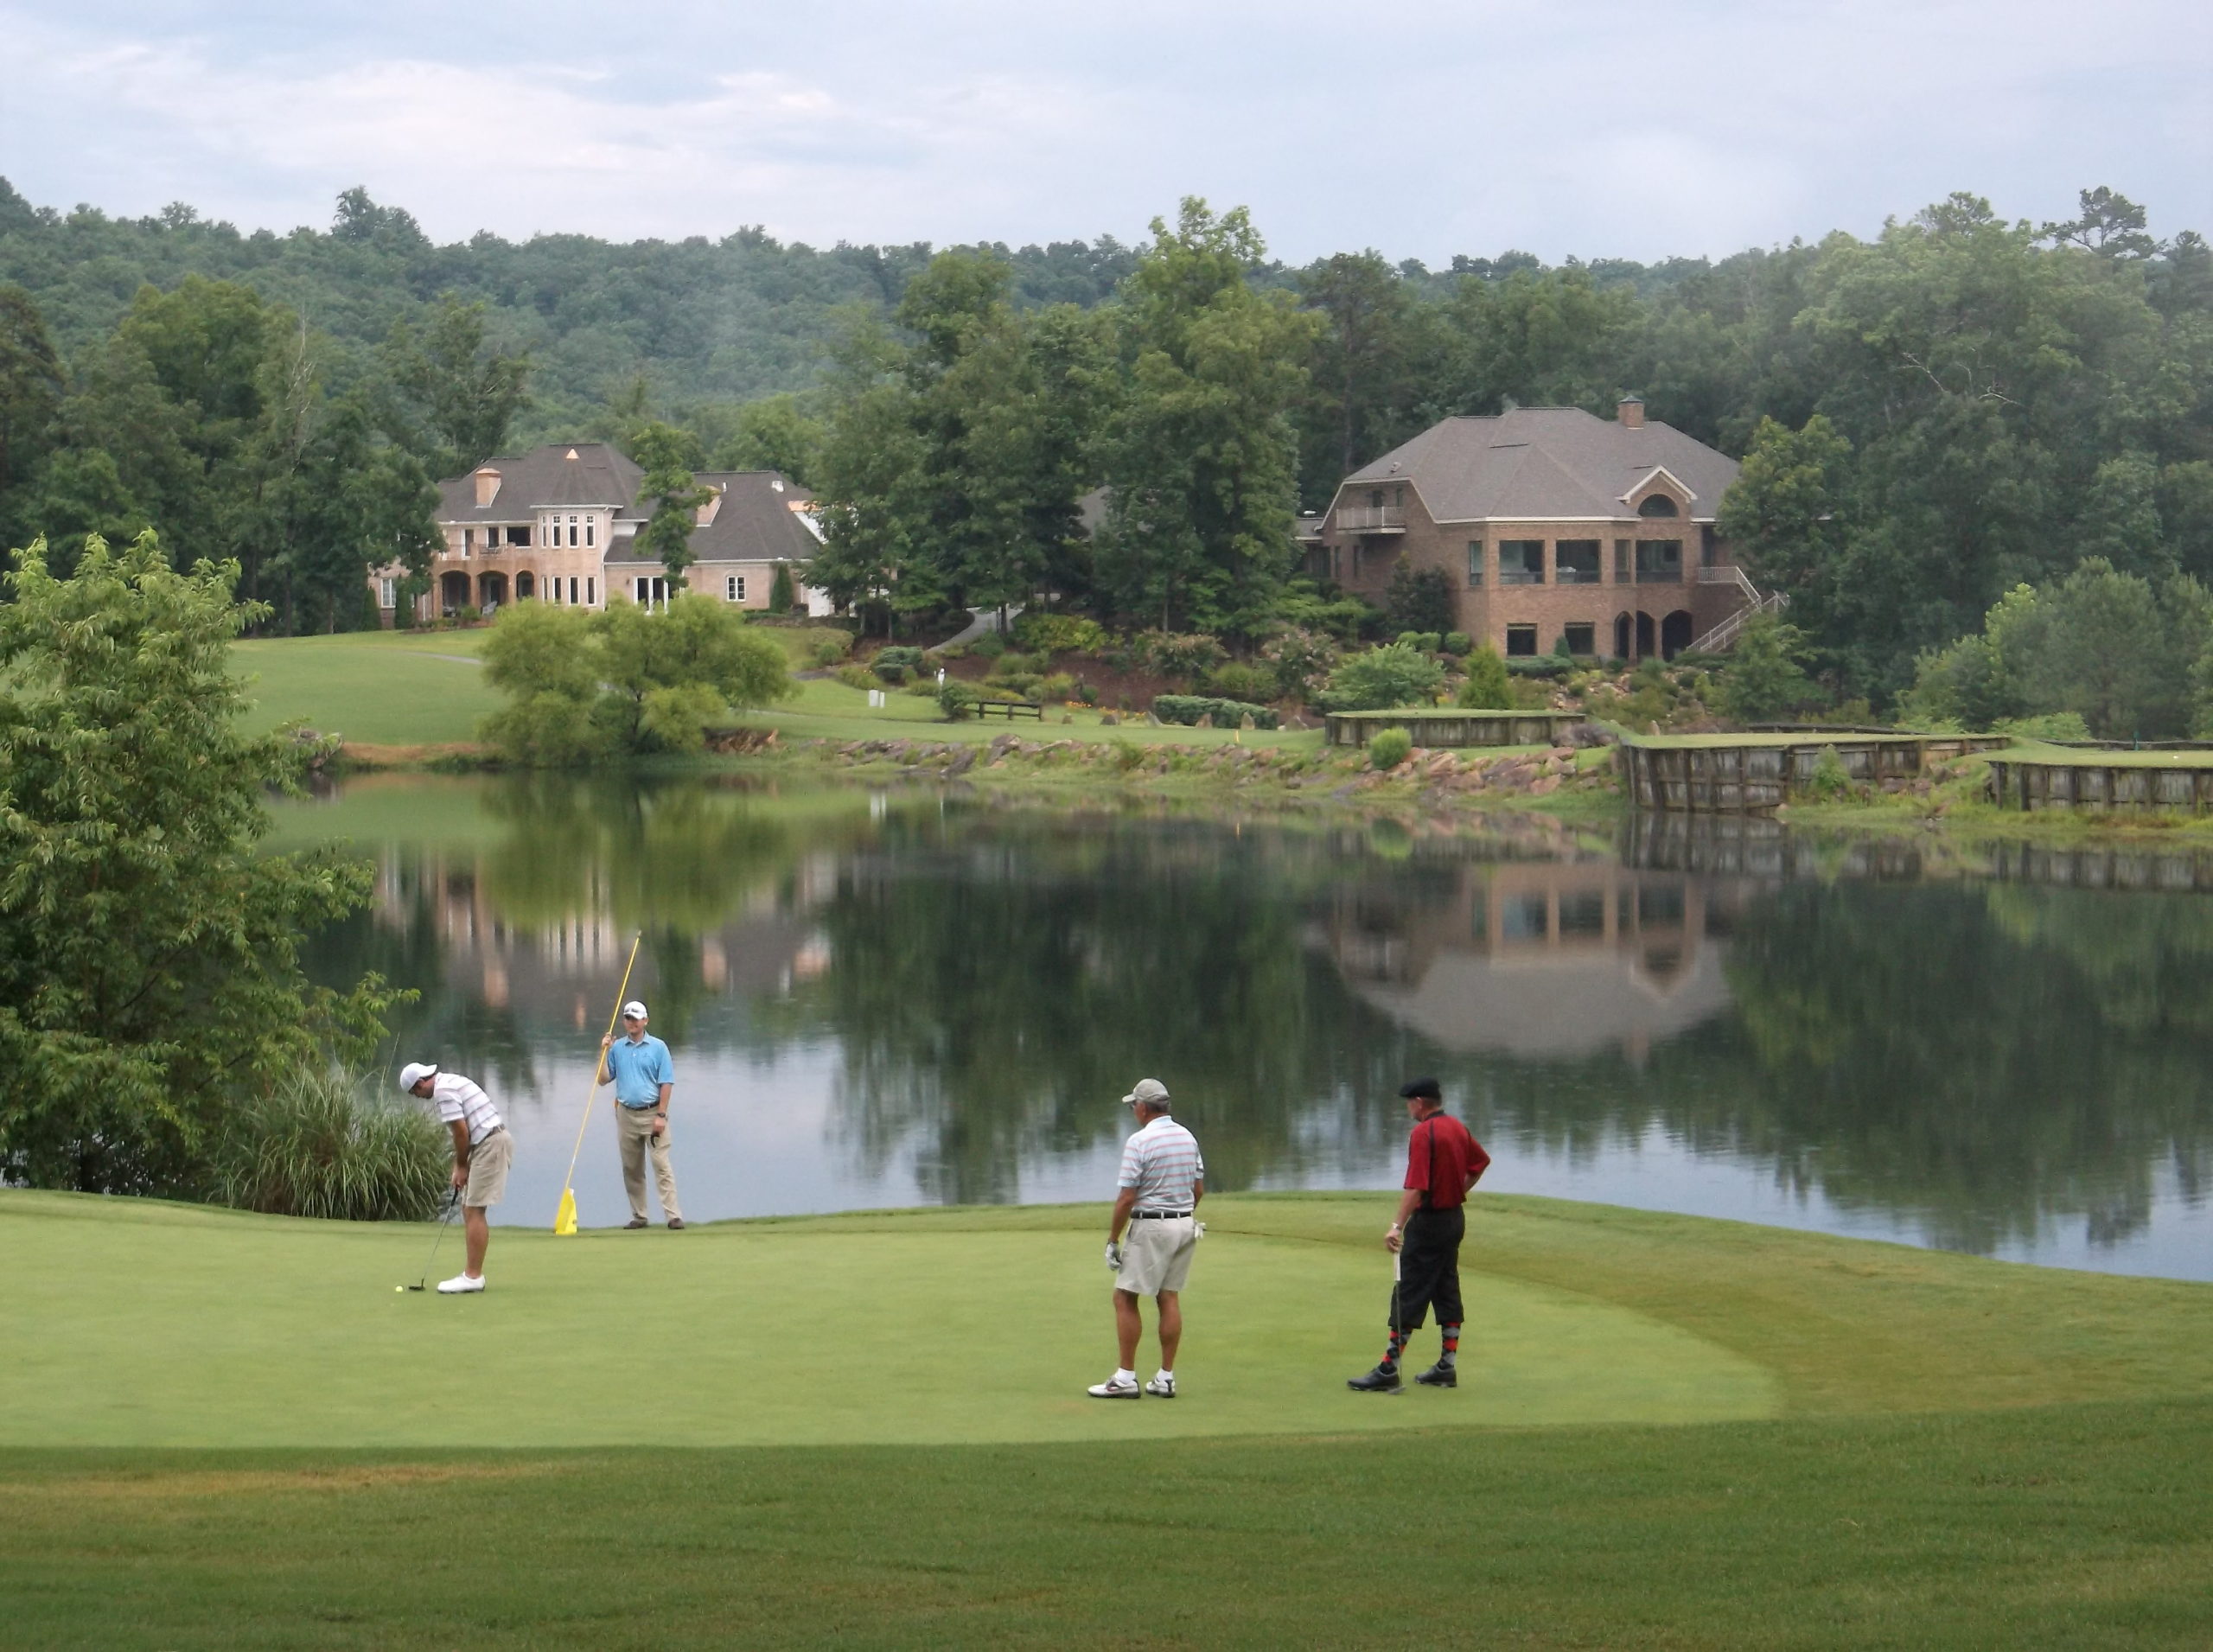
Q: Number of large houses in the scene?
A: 2